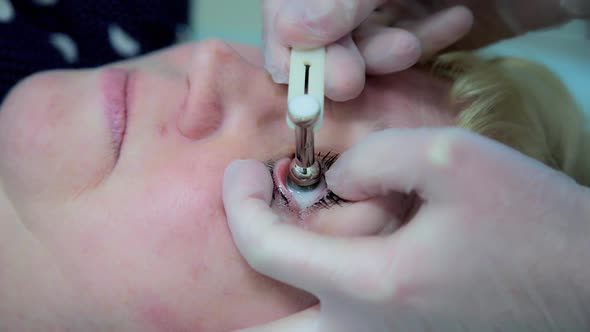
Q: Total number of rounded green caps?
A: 0